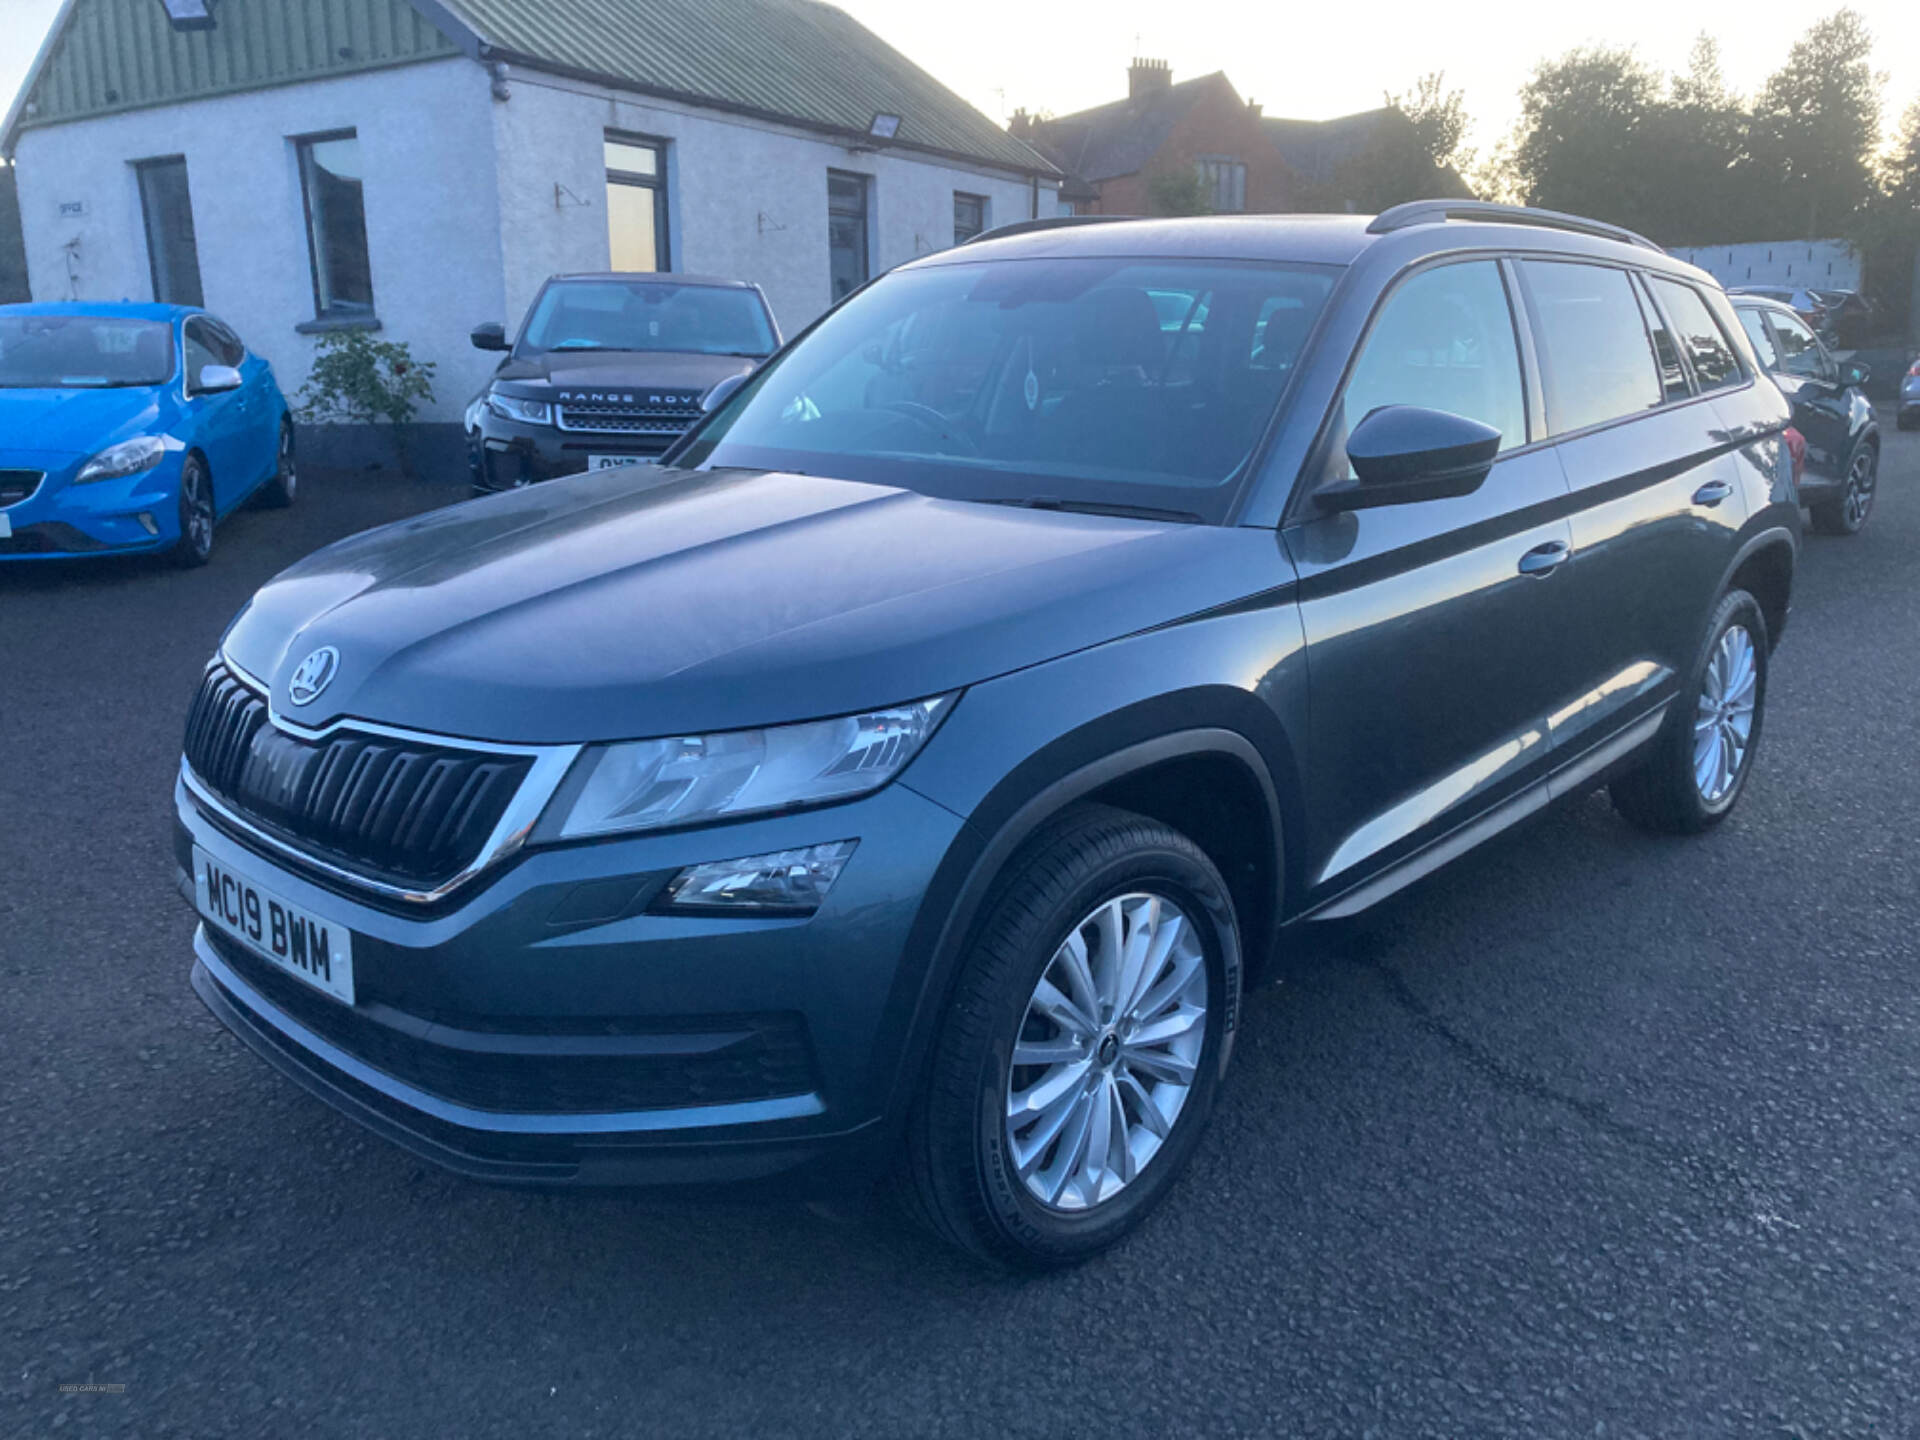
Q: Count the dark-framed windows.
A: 5